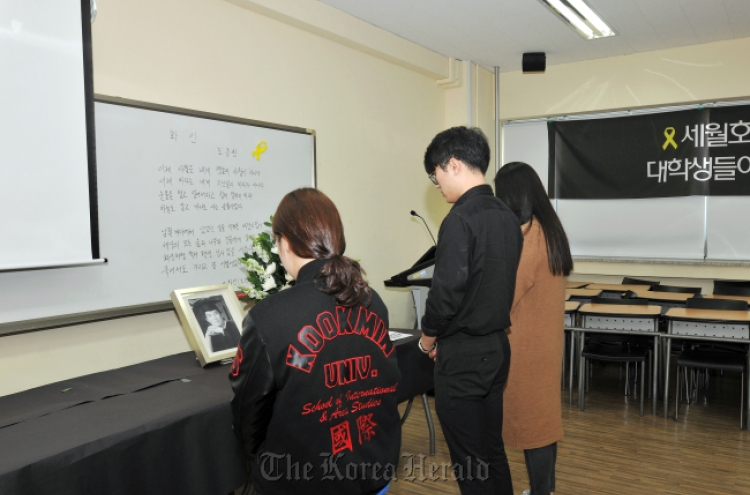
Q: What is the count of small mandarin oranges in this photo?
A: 0